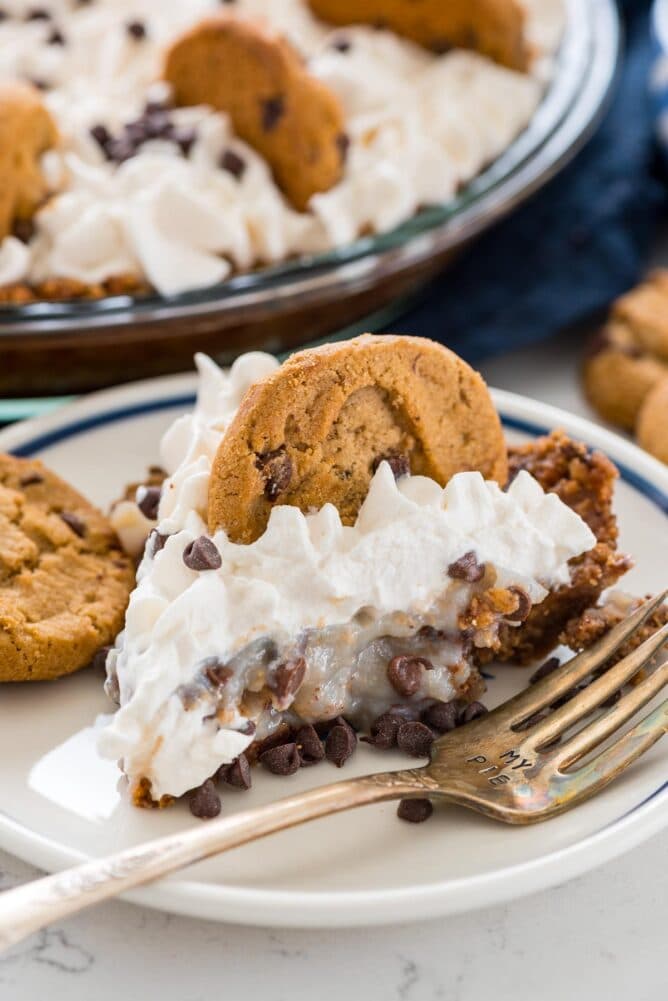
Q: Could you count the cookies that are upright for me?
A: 4